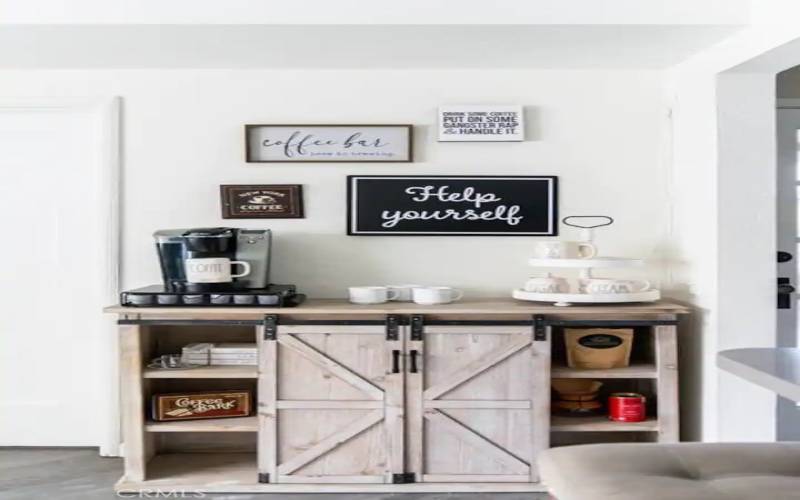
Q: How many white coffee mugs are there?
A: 5